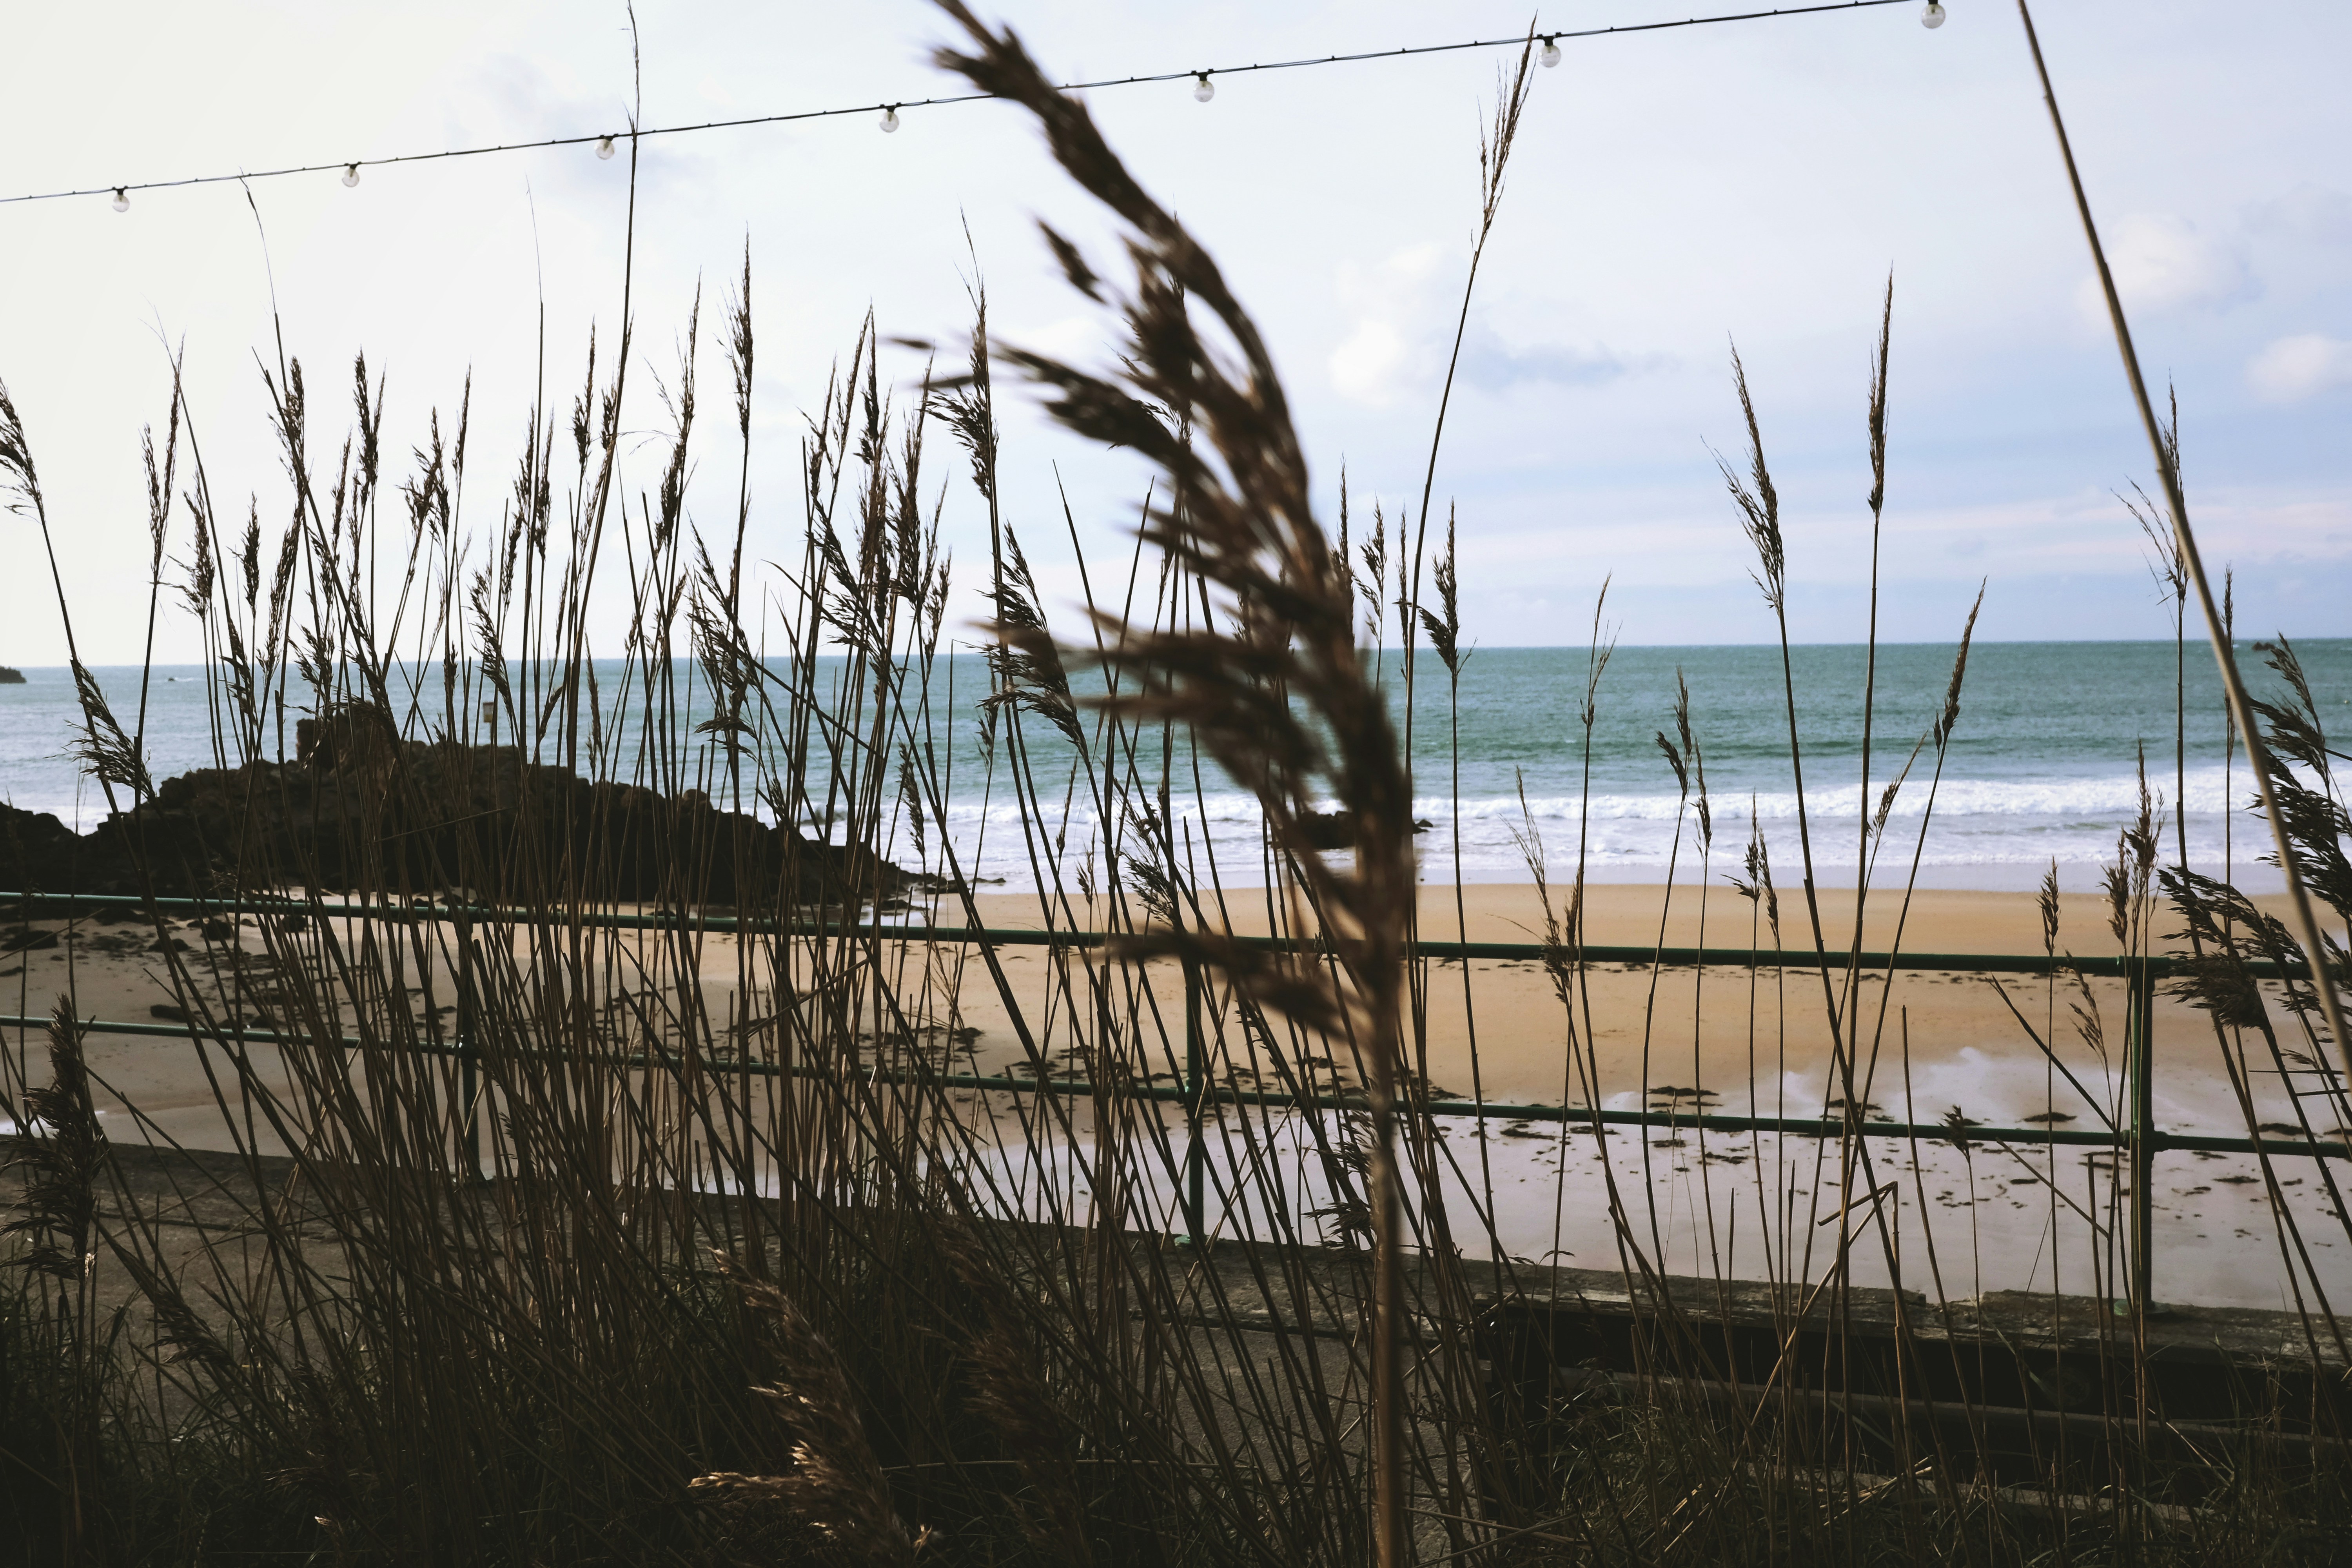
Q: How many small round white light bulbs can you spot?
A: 7